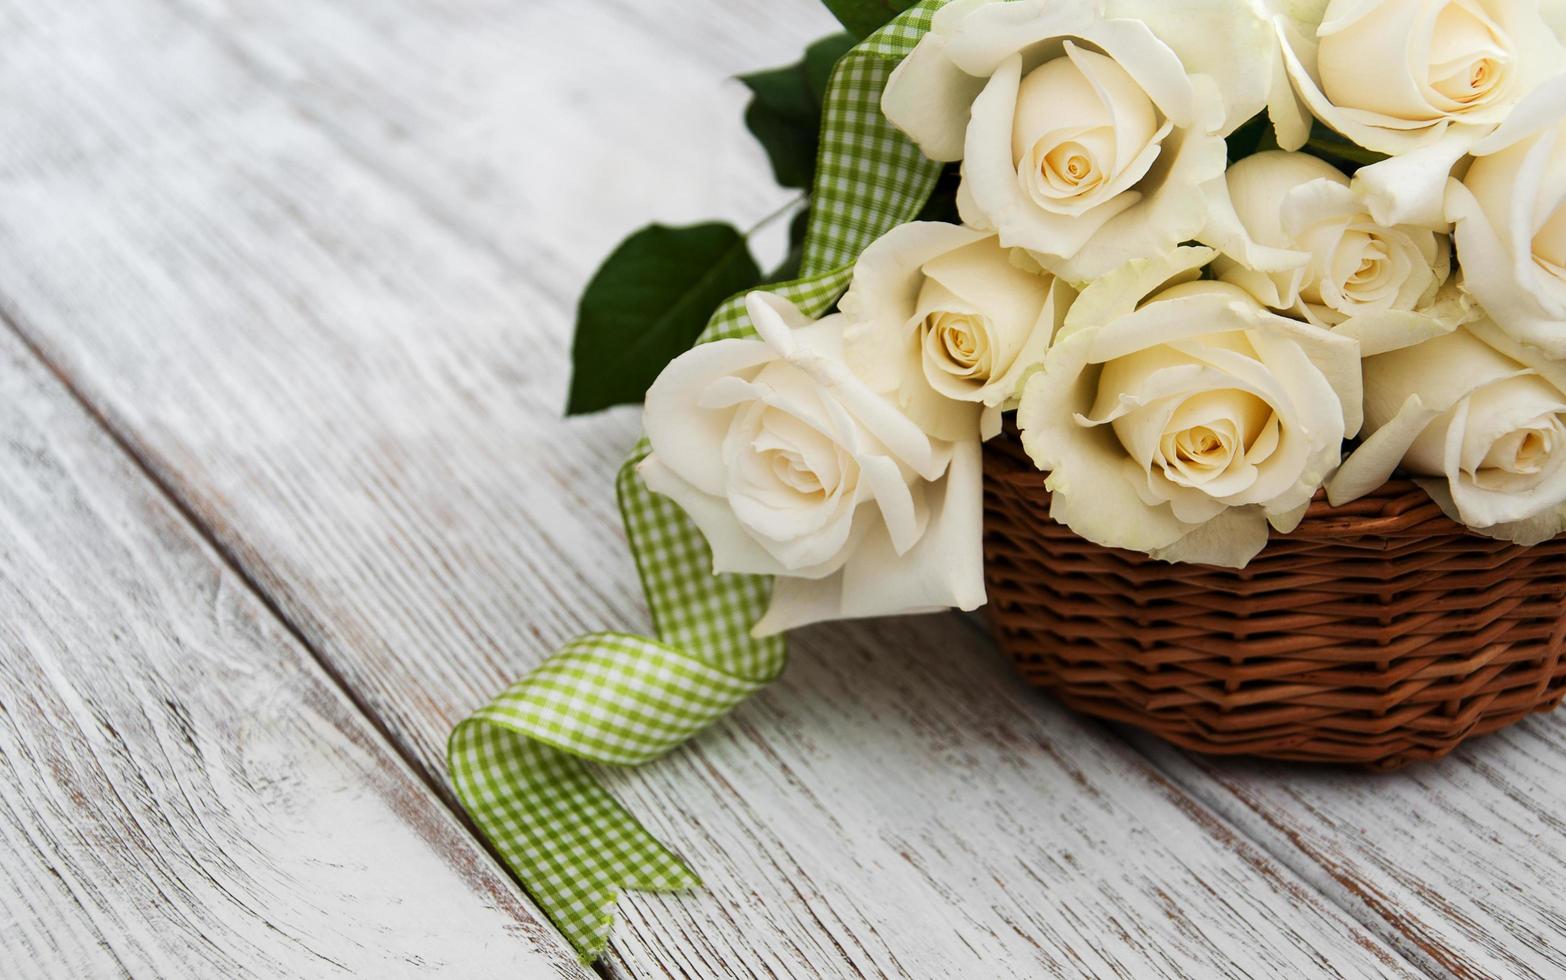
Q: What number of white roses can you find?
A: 8